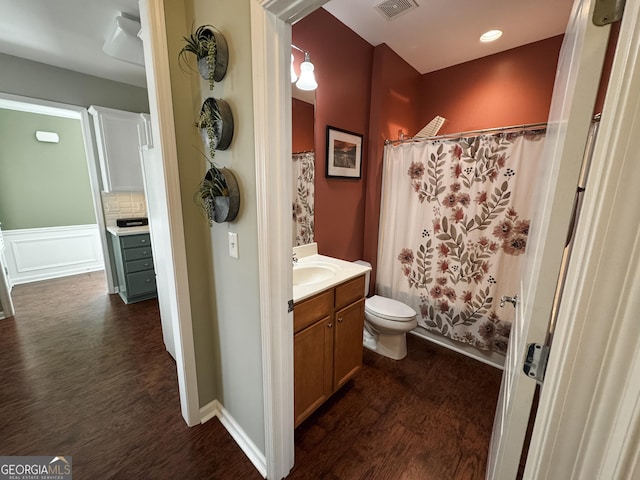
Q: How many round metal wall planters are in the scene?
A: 3